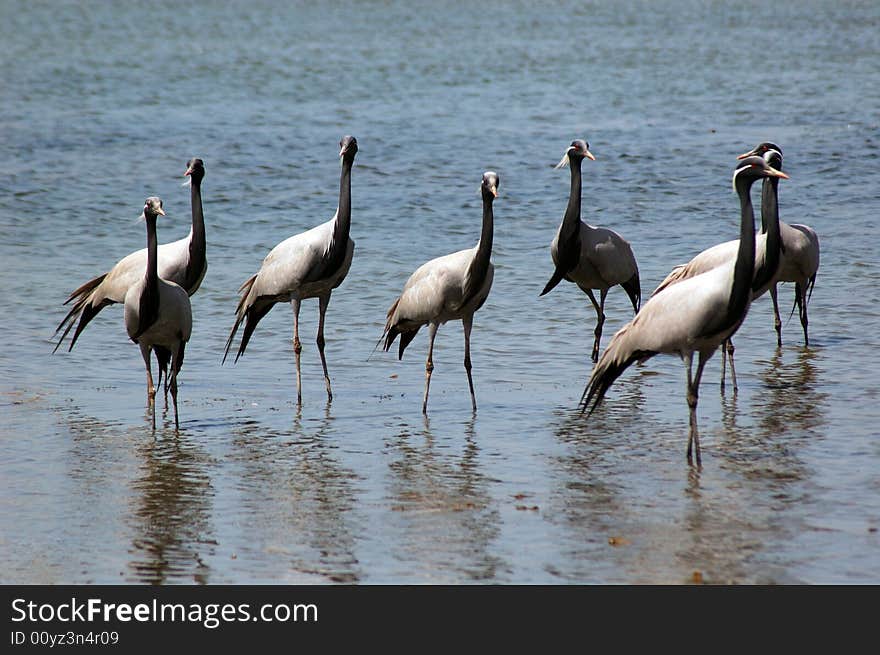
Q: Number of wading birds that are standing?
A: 8